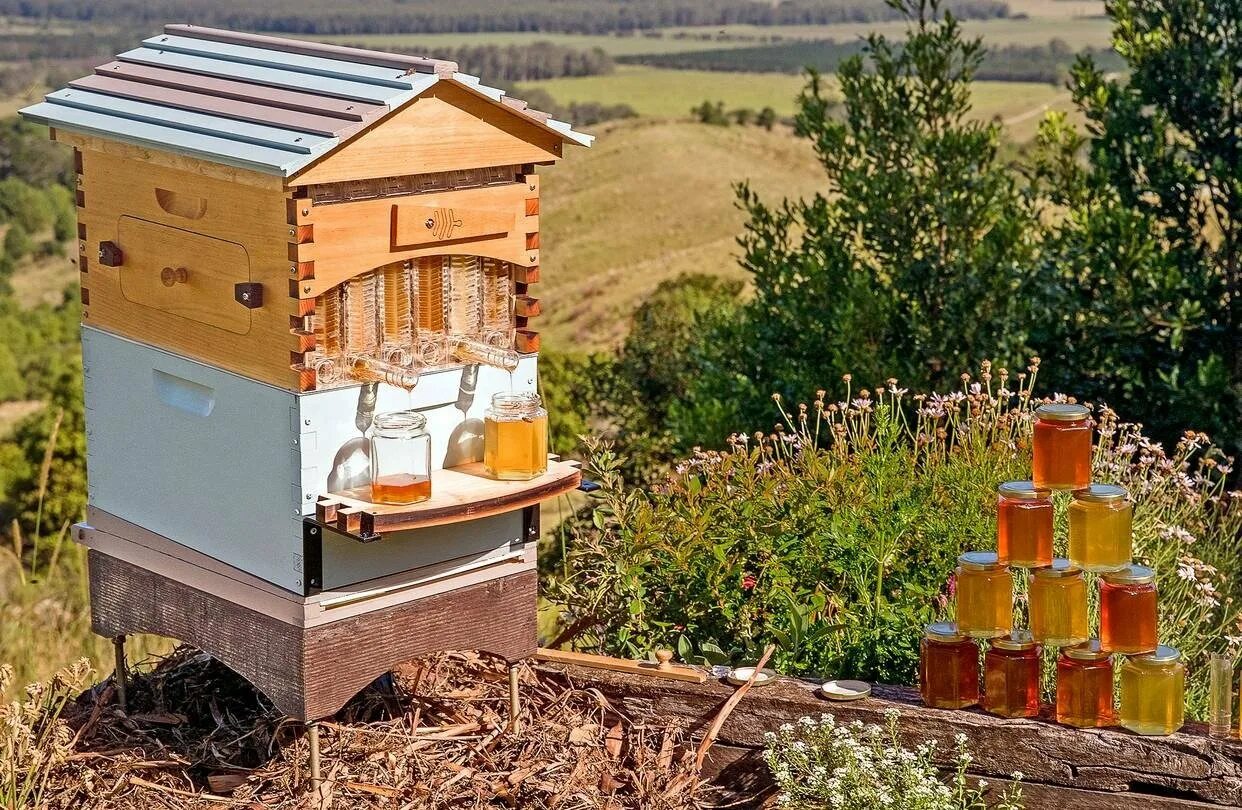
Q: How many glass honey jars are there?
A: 12